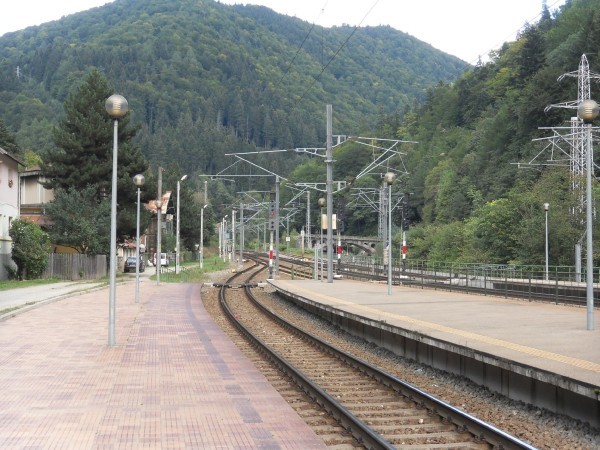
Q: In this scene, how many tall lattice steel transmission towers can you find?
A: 1